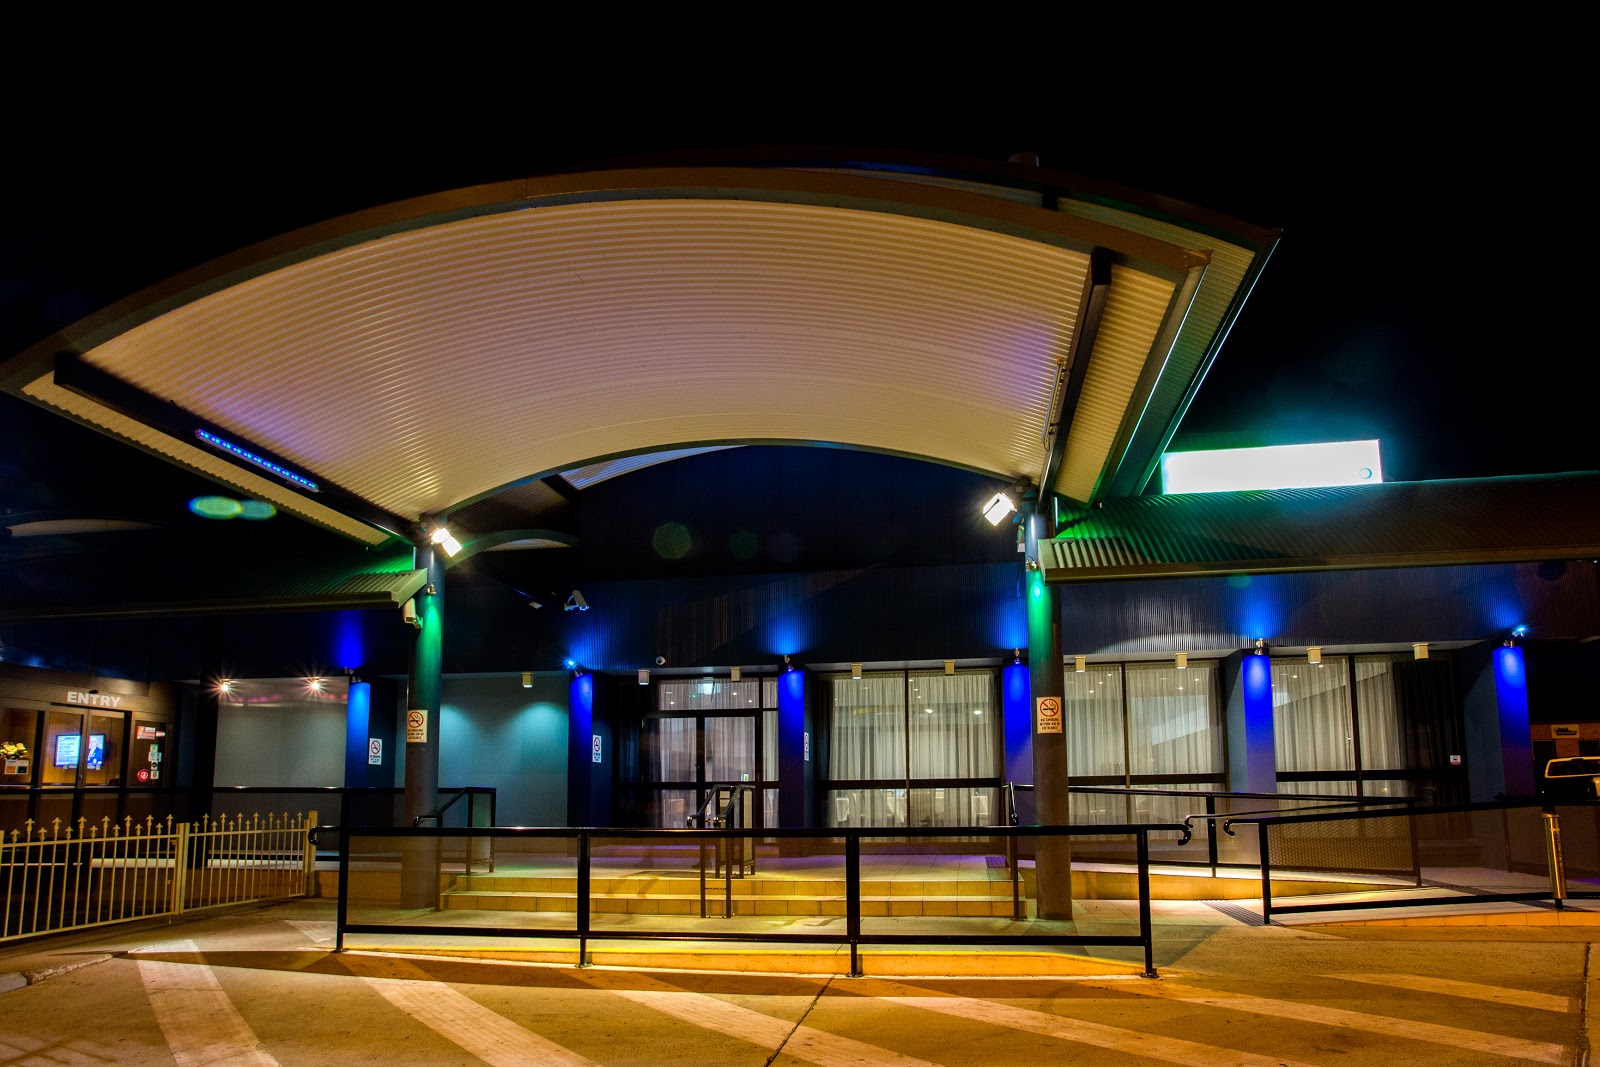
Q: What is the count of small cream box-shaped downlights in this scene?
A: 9